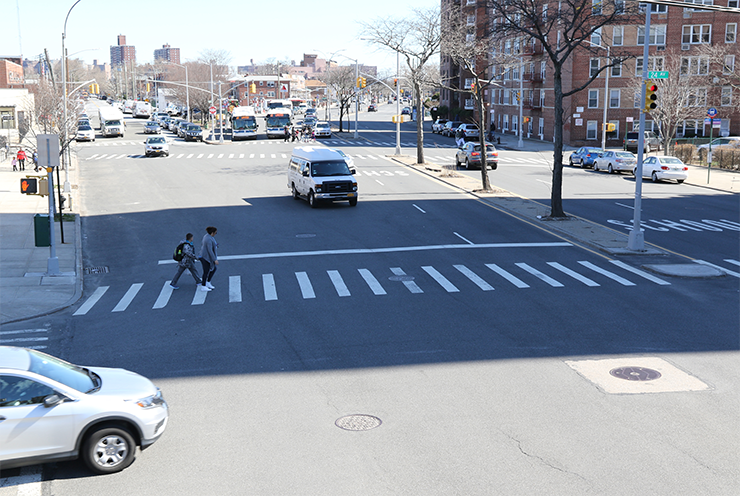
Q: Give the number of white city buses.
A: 2